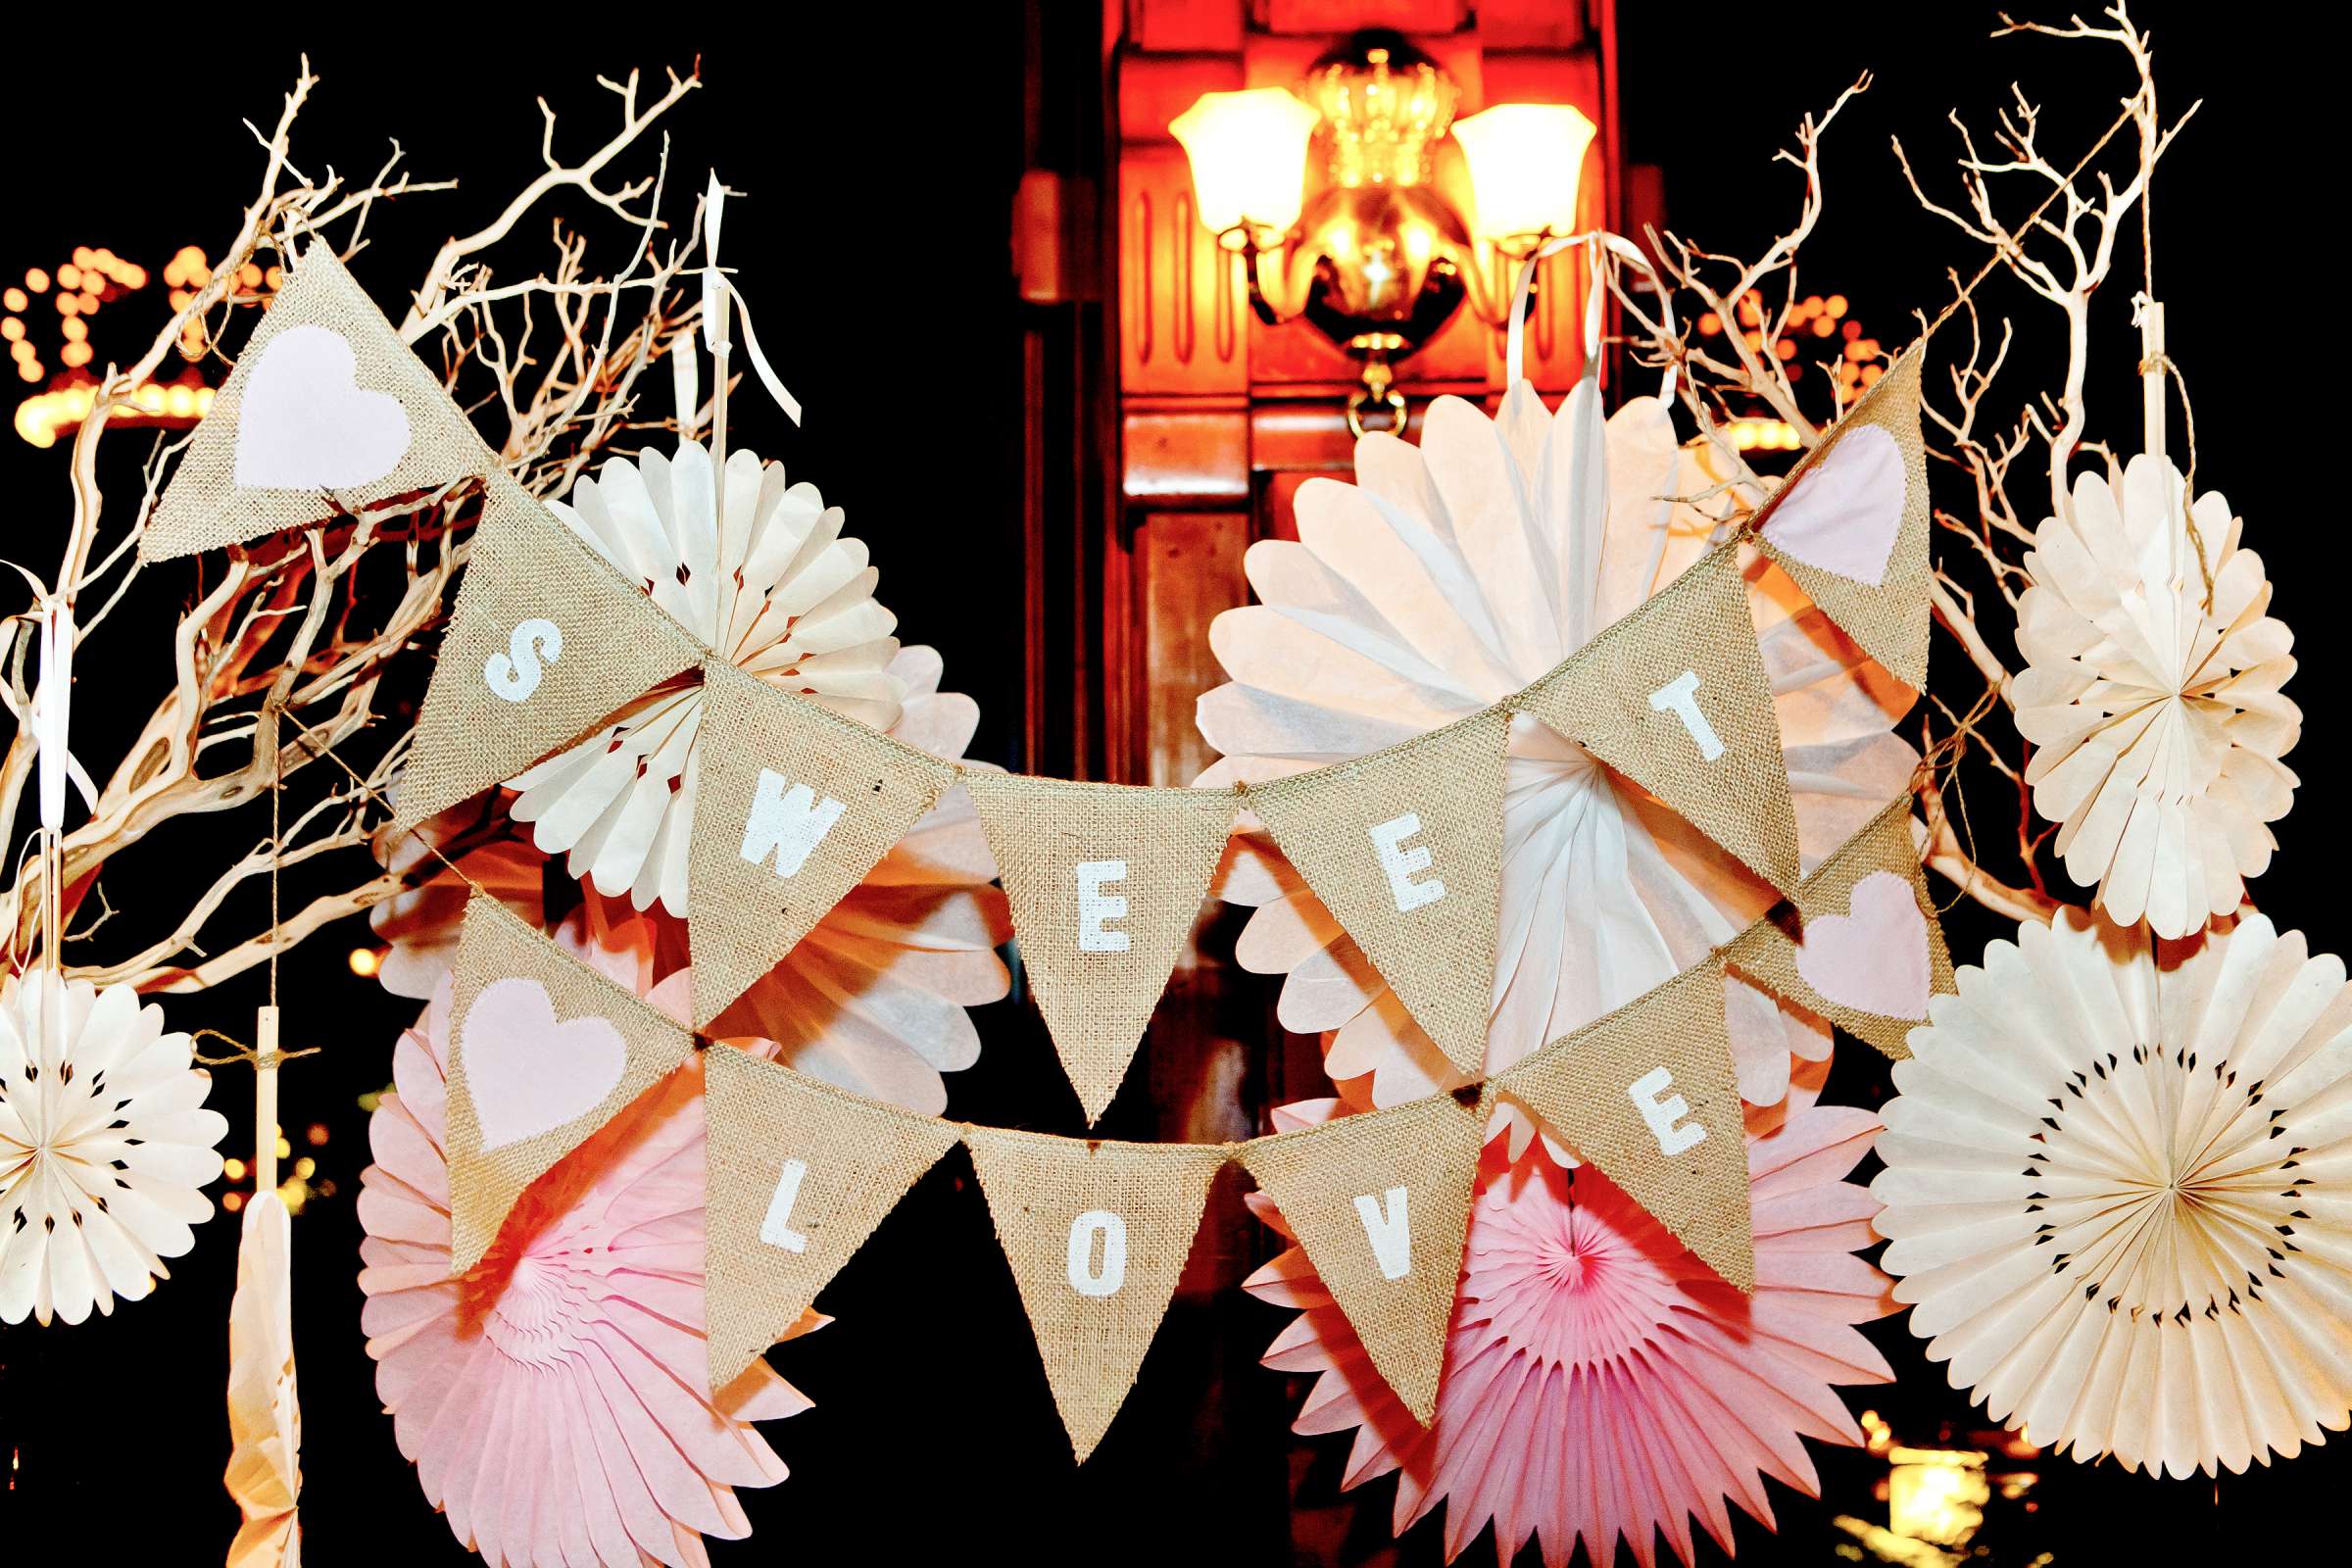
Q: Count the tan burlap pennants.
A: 13